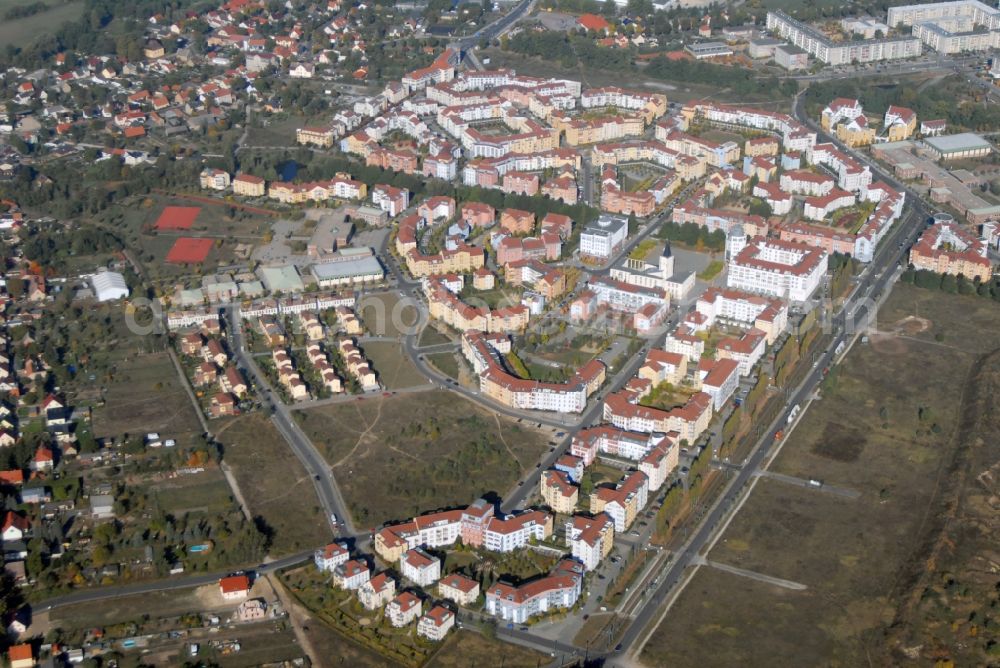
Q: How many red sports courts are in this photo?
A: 2